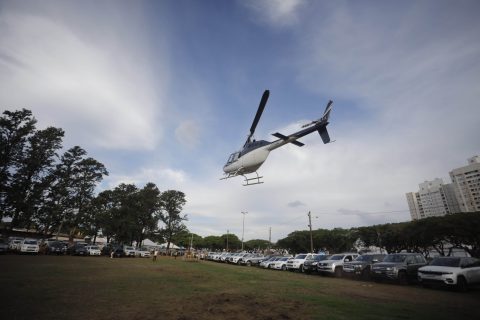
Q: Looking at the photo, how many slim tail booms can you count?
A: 1